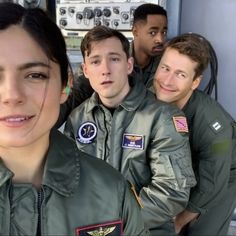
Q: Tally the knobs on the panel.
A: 12